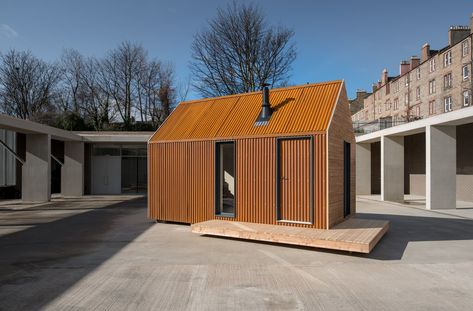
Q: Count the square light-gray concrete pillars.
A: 5